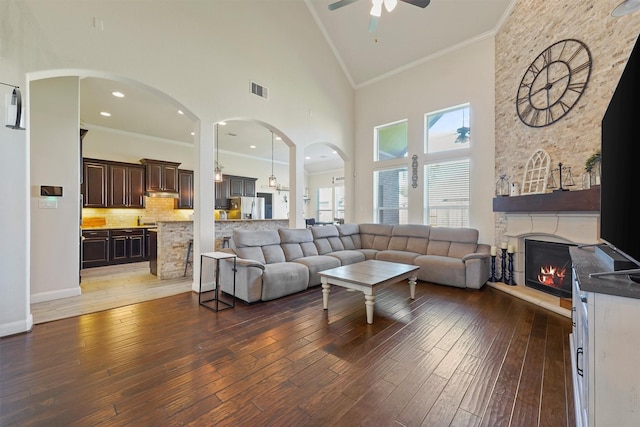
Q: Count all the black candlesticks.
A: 3